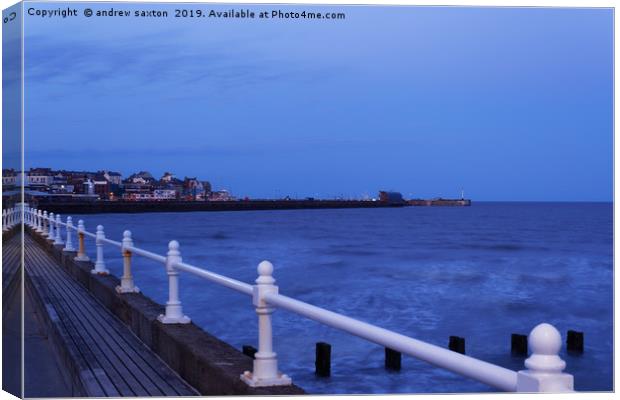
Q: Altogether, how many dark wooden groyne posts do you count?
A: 6